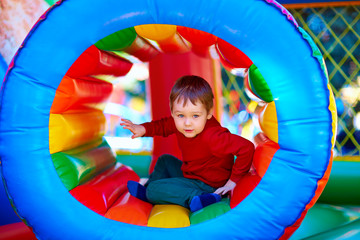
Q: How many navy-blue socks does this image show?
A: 2